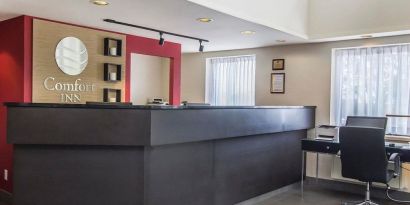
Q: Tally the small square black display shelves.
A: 3